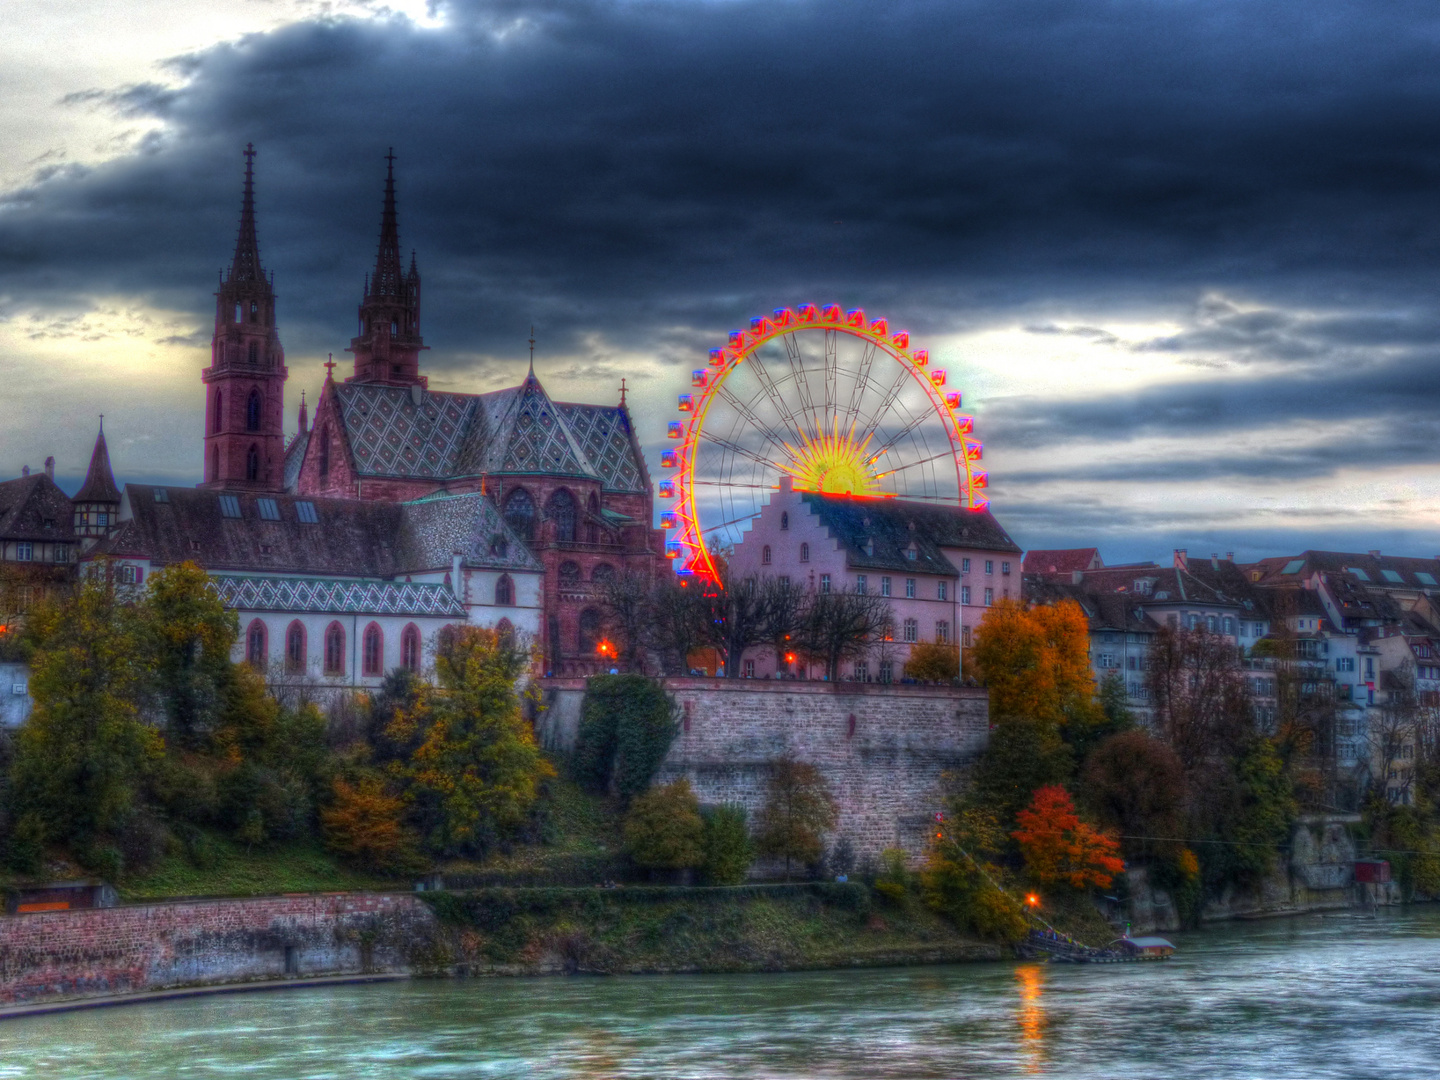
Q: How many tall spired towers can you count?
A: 2